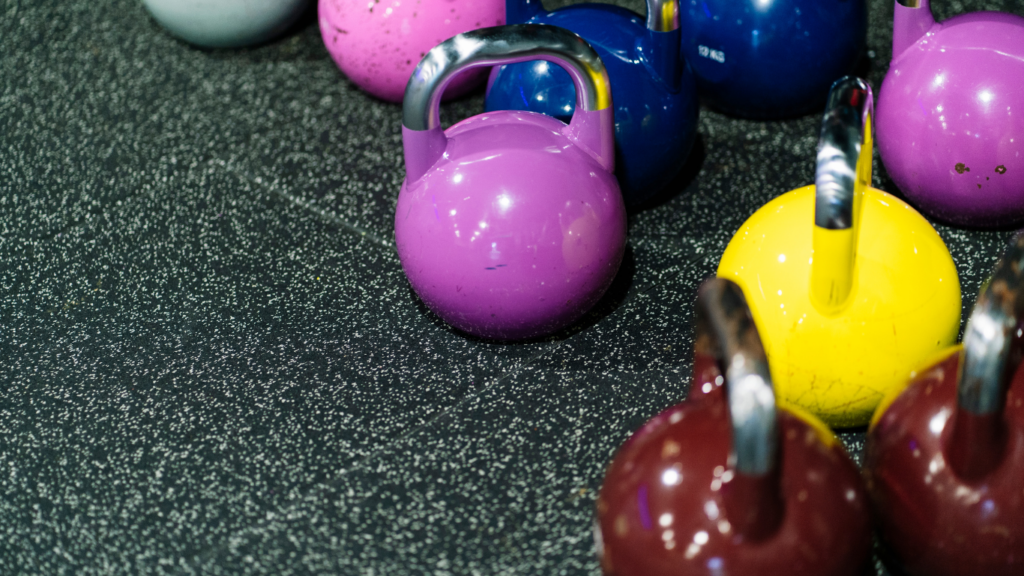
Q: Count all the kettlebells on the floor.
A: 9